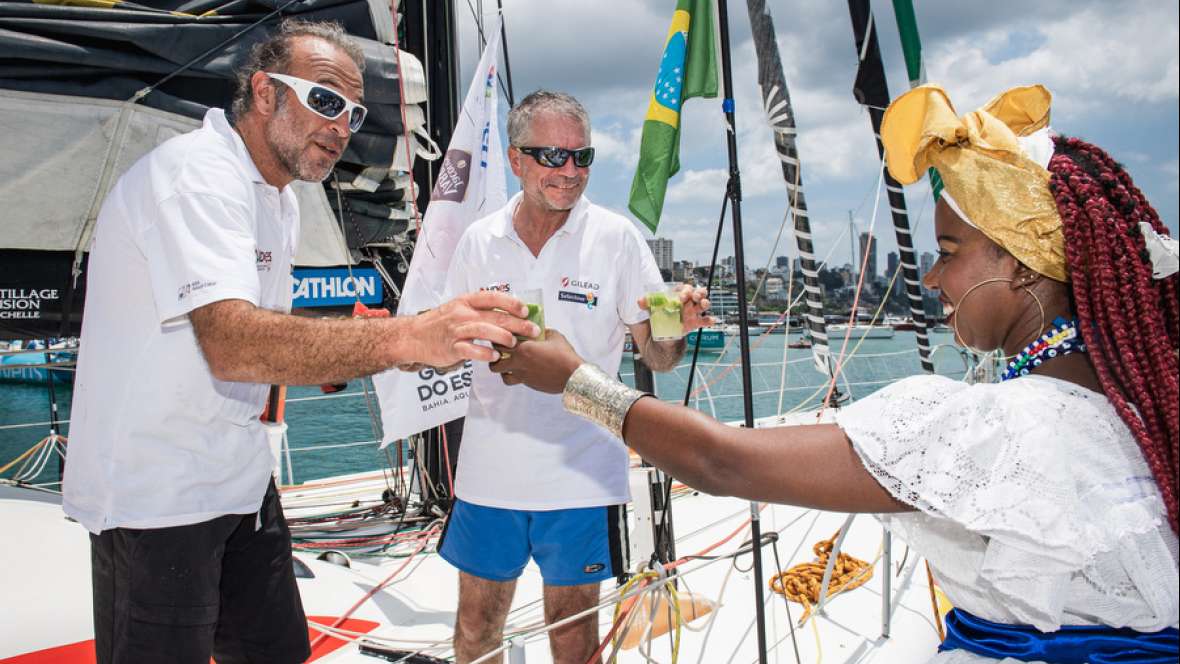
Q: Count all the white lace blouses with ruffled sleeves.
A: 1